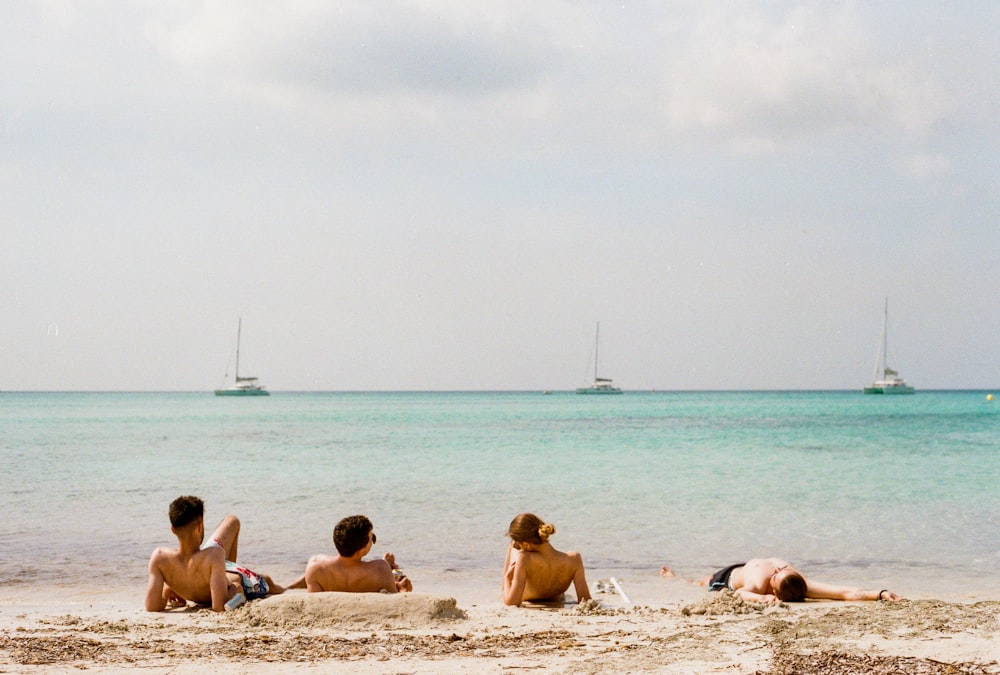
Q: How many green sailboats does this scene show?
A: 3